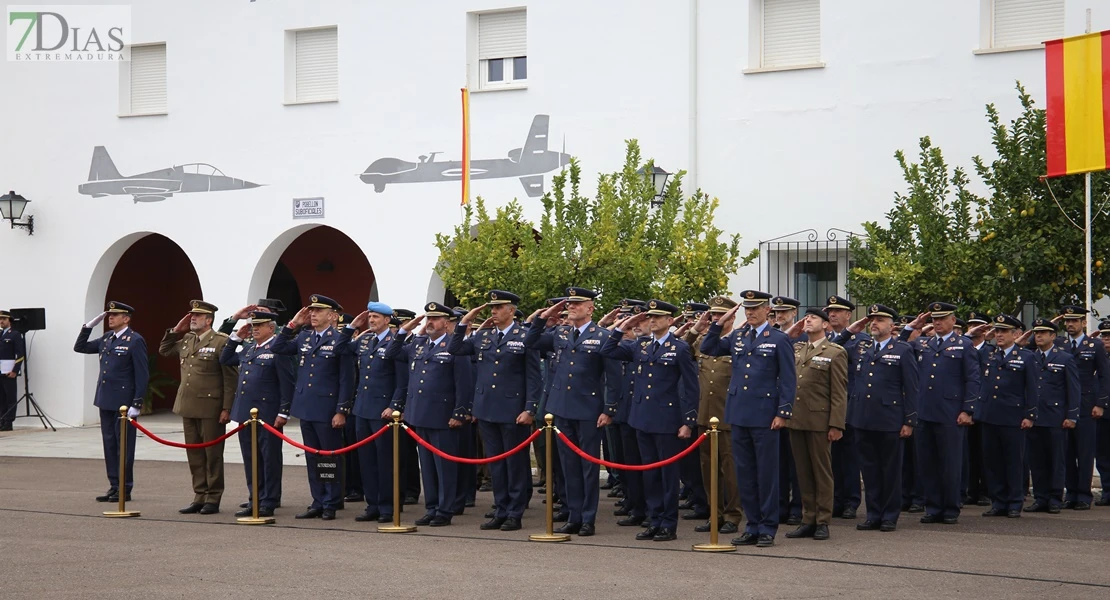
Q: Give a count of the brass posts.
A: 5